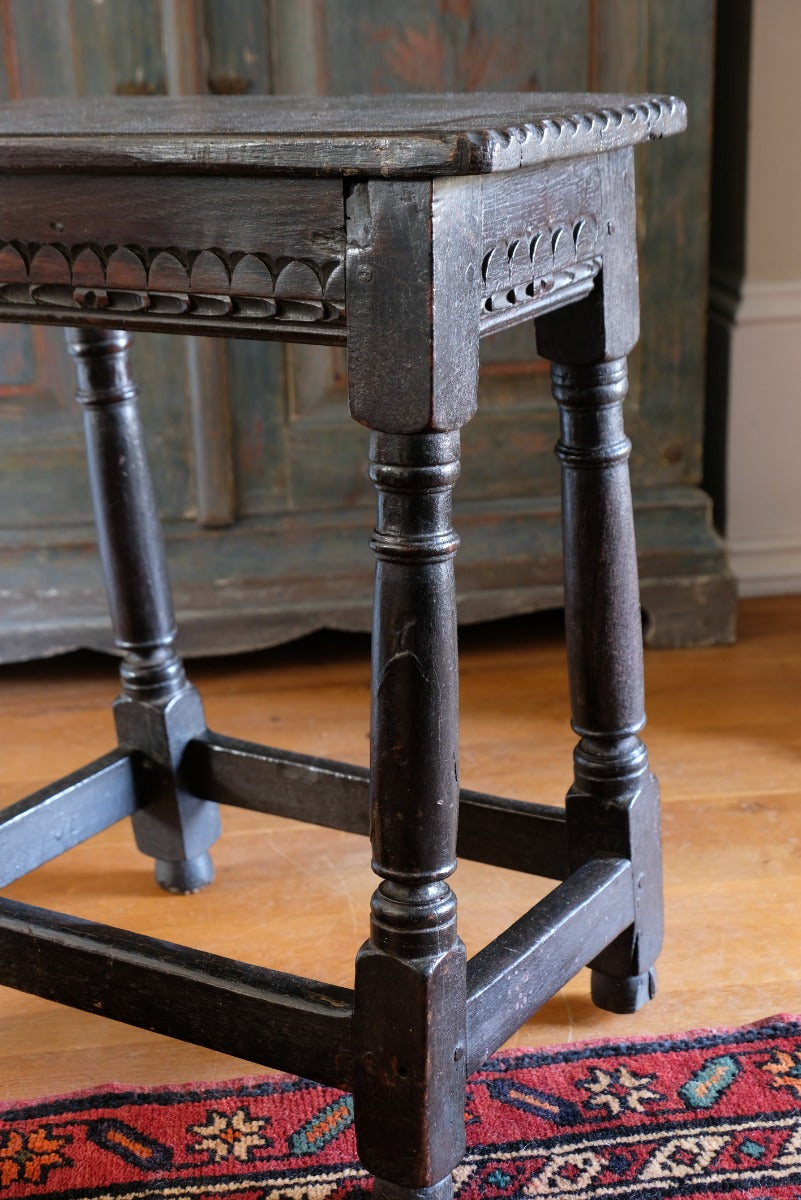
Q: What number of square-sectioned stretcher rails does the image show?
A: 4